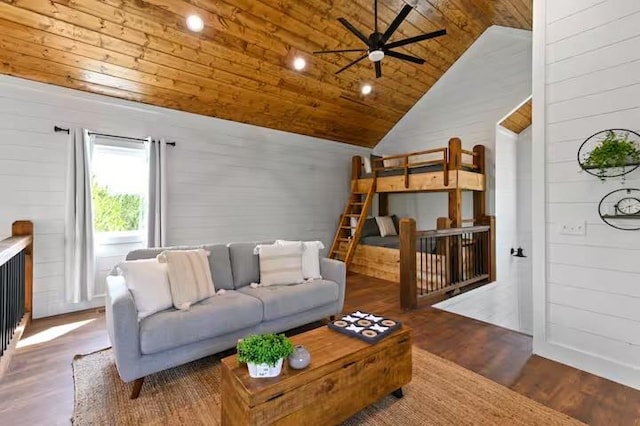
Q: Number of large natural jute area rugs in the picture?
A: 1